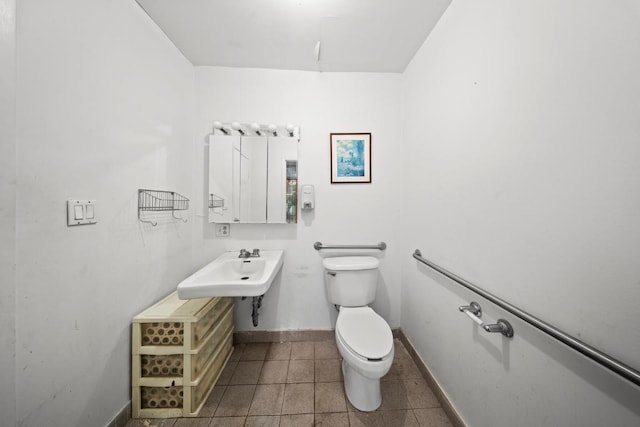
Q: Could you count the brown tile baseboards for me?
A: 3